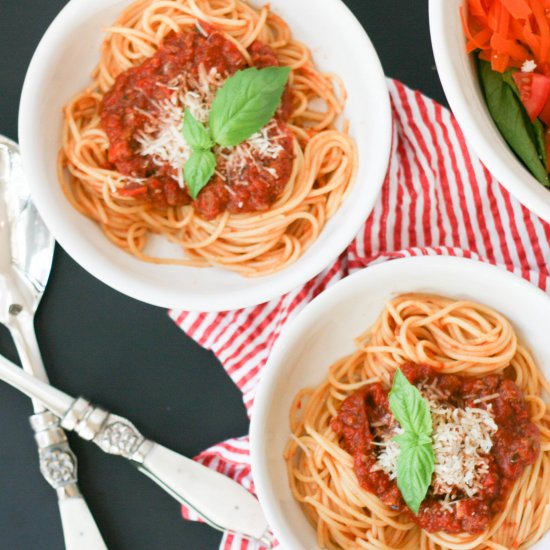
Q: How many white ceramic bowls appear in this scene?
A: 3